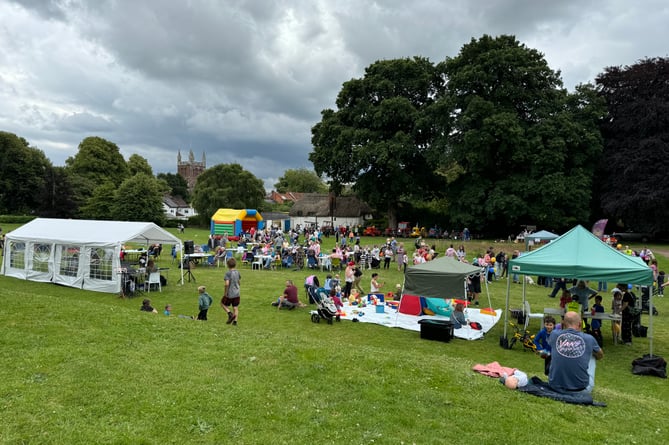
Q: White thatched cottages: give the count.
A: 1